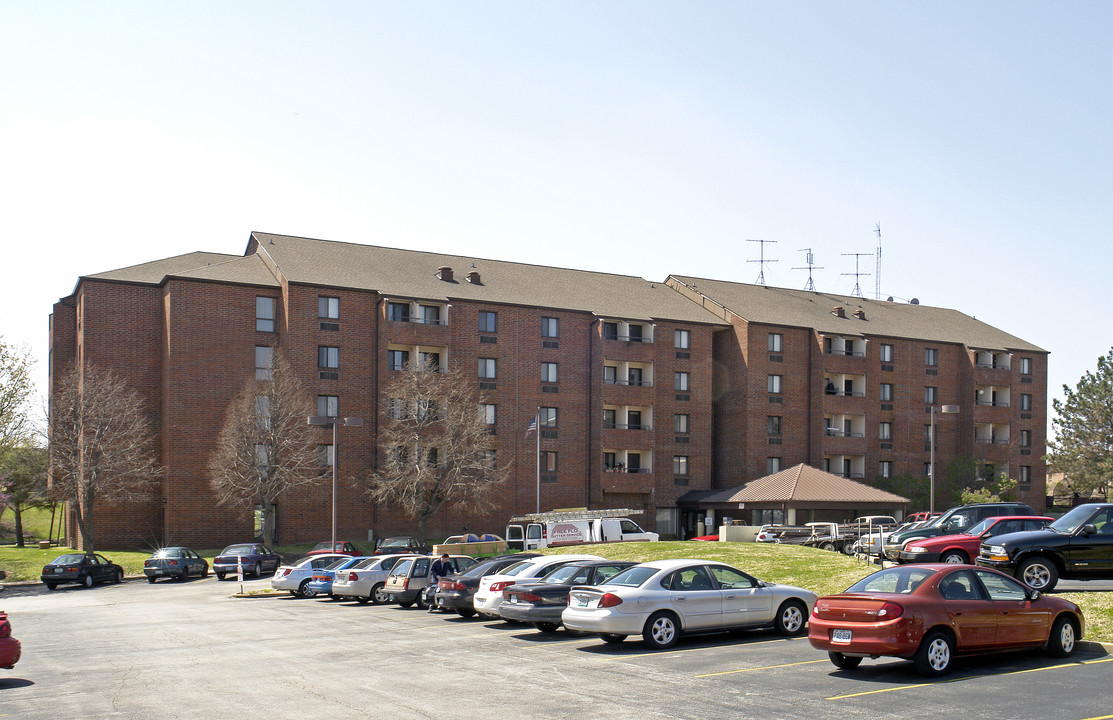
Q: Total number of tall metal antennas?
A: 4